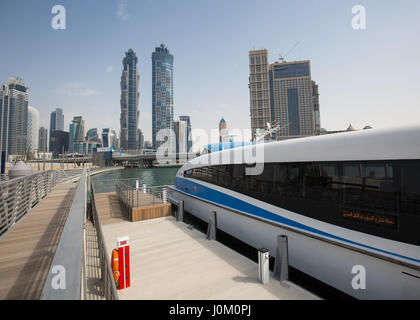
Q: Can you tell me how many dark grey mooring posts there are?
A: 3